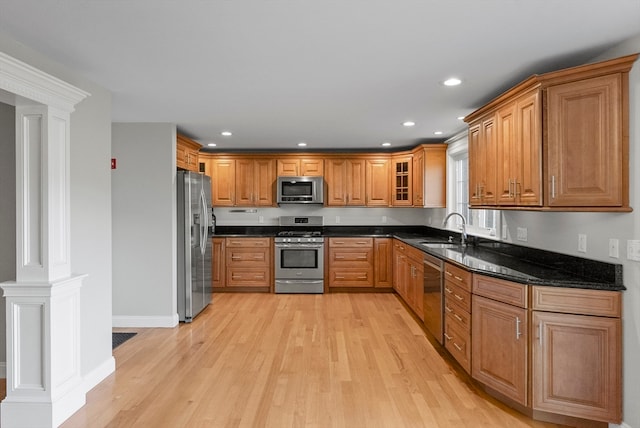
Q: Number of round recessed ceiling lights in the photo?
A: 8